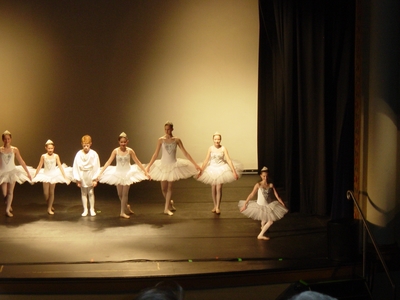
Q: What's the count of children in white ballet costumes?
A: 7